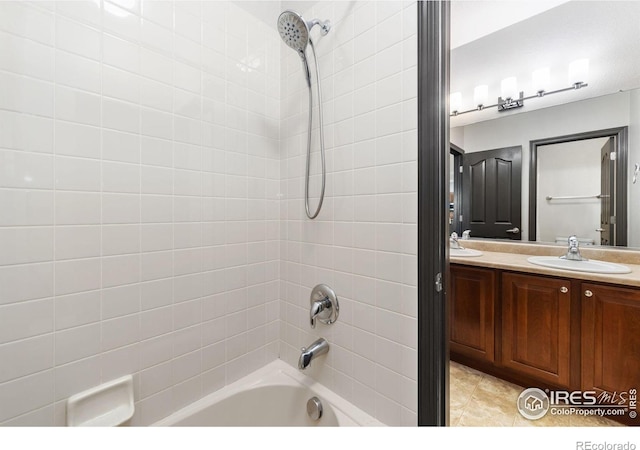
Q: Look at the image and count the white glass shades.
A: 5